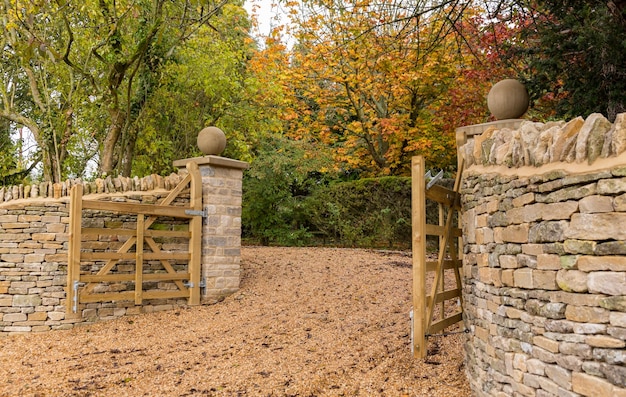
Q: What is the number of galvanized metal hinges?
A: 2